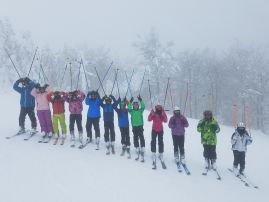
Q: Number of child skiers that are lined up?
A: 12